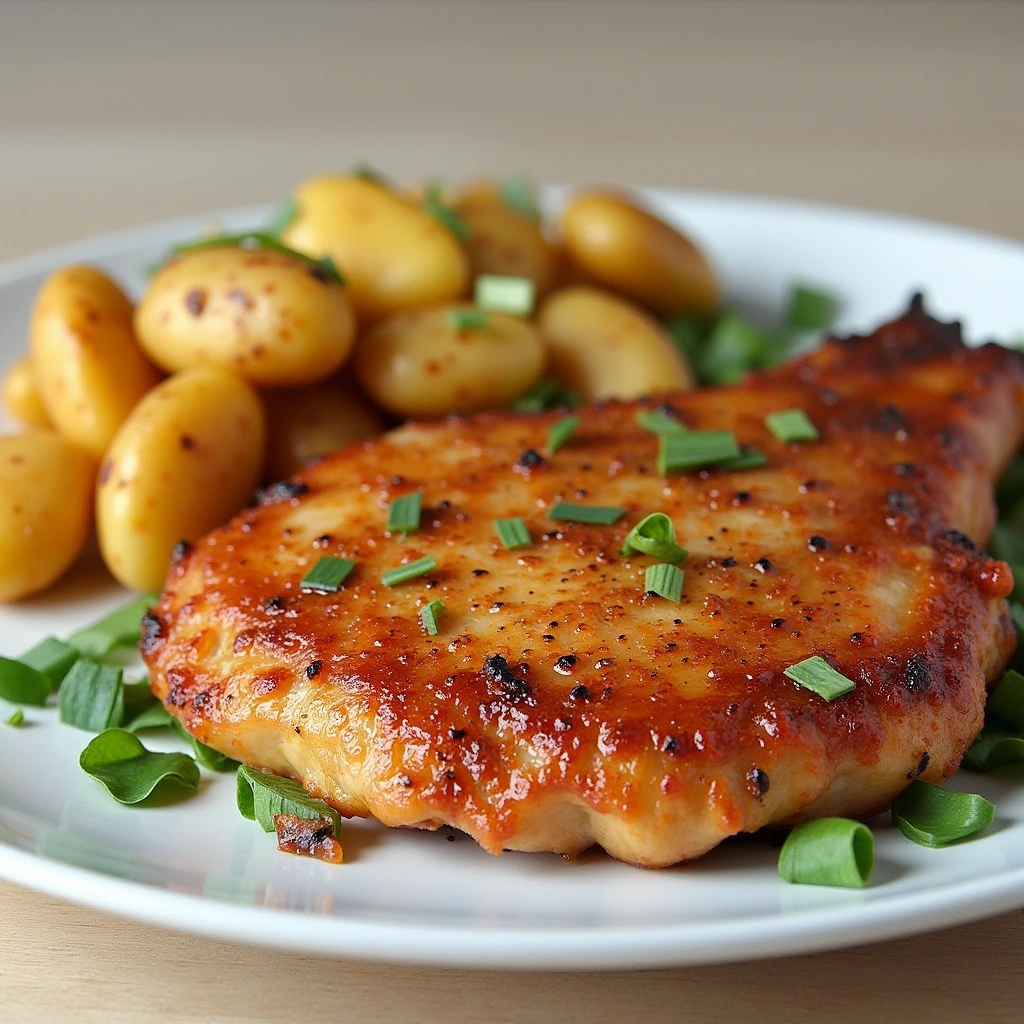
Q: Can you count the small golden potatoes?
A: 11